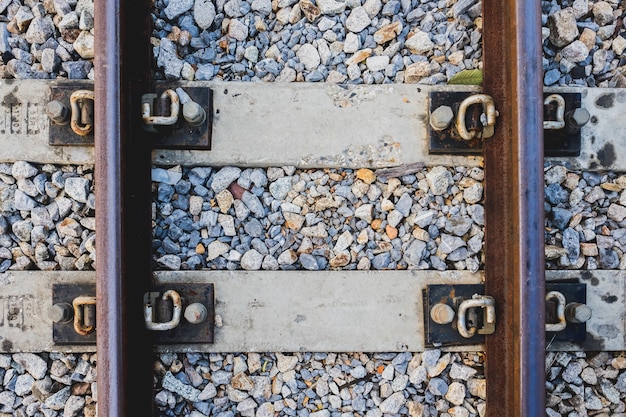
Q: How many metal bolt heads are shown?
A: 8